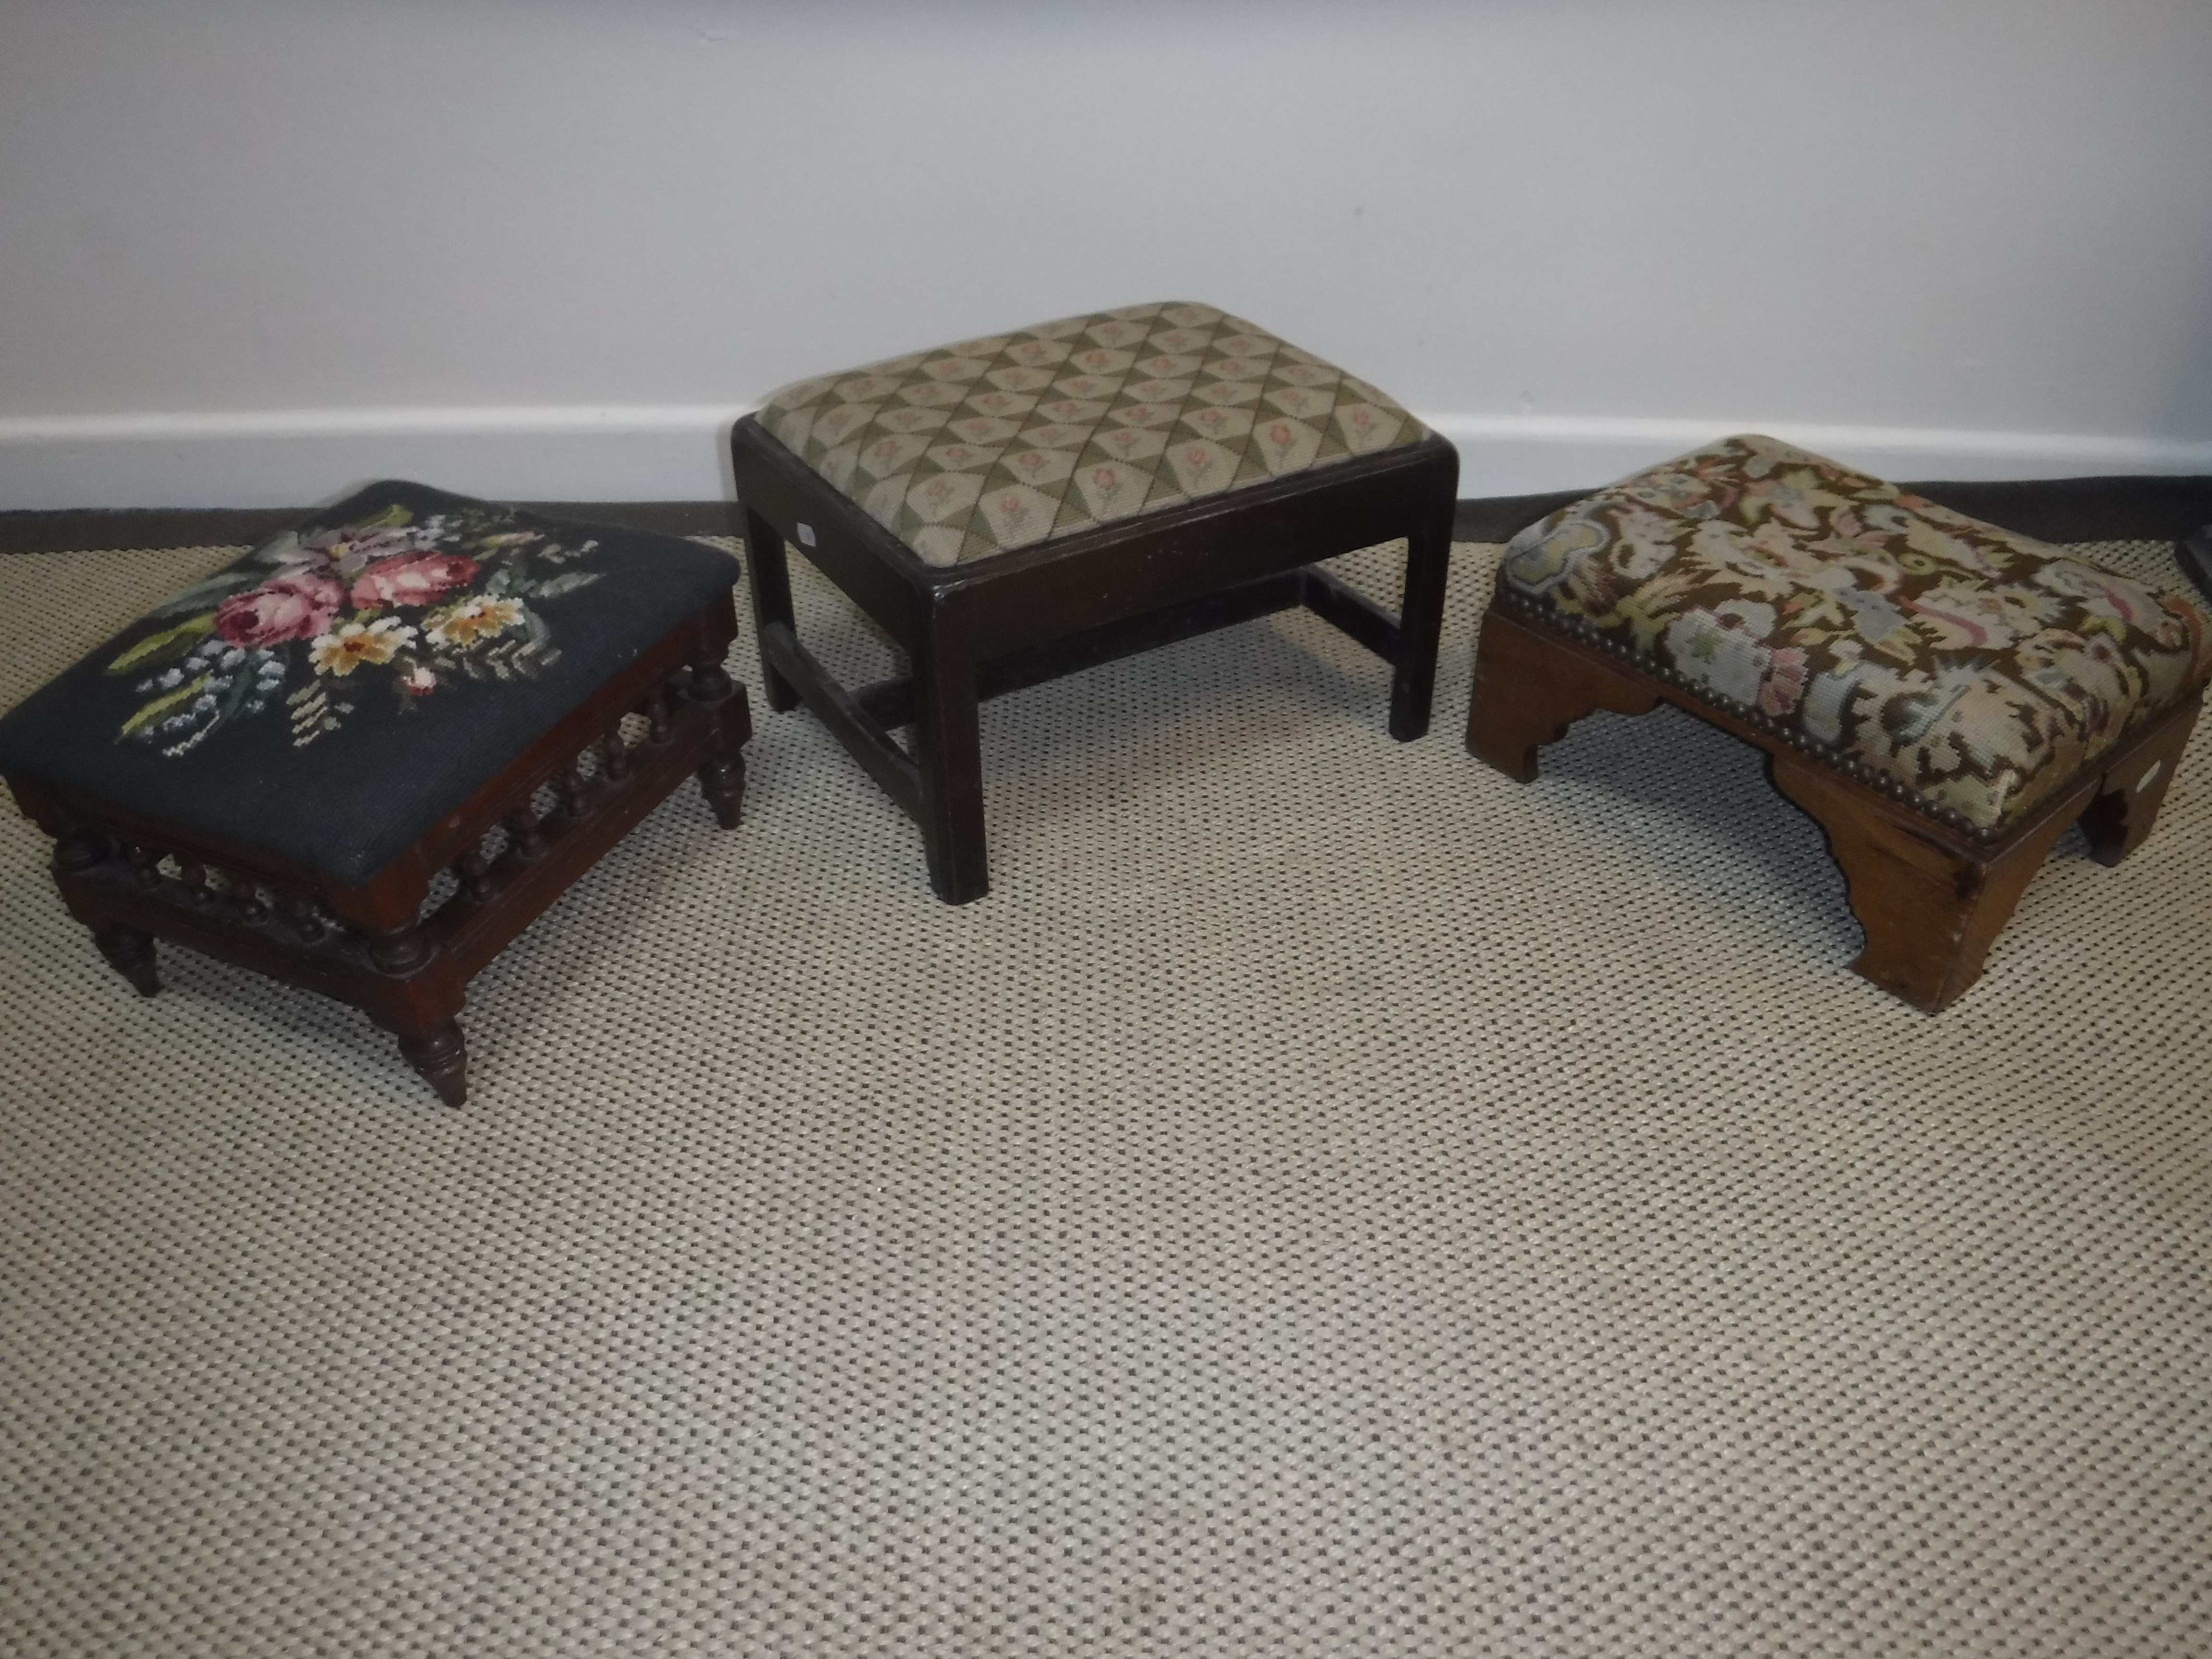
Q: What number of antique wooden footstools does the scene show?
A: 3